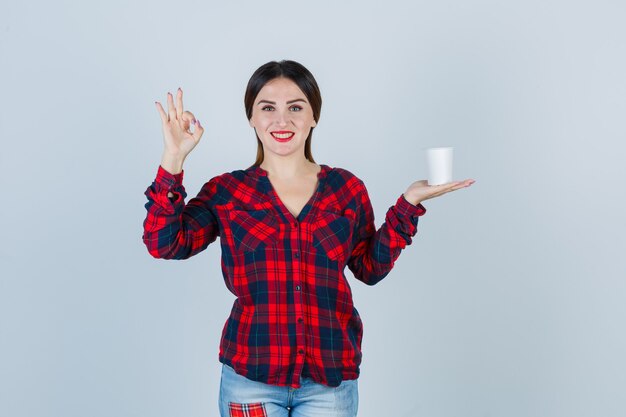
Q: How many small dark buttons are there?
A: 5